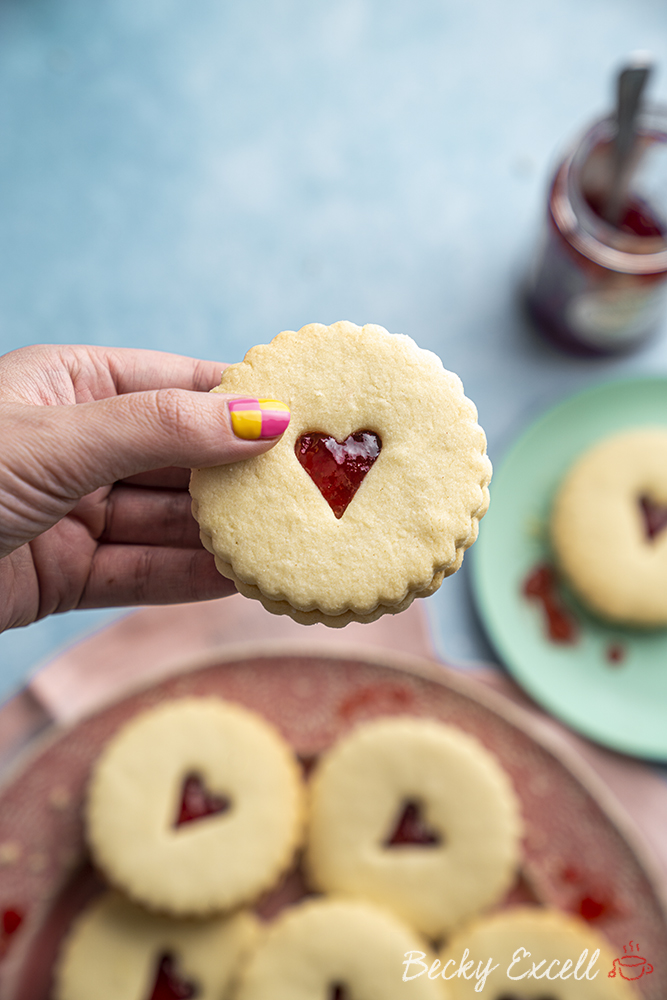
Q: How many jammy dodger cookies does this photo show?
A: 7